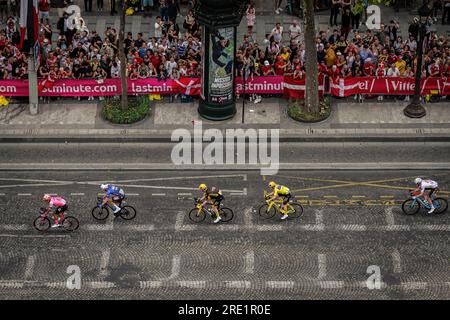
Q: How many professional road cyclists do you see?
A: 5